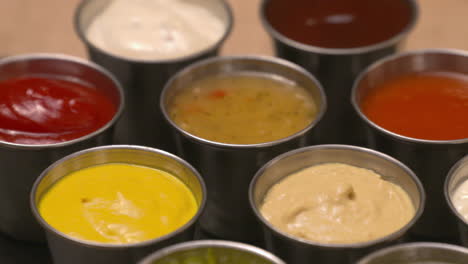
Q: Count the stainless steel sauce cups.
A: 10